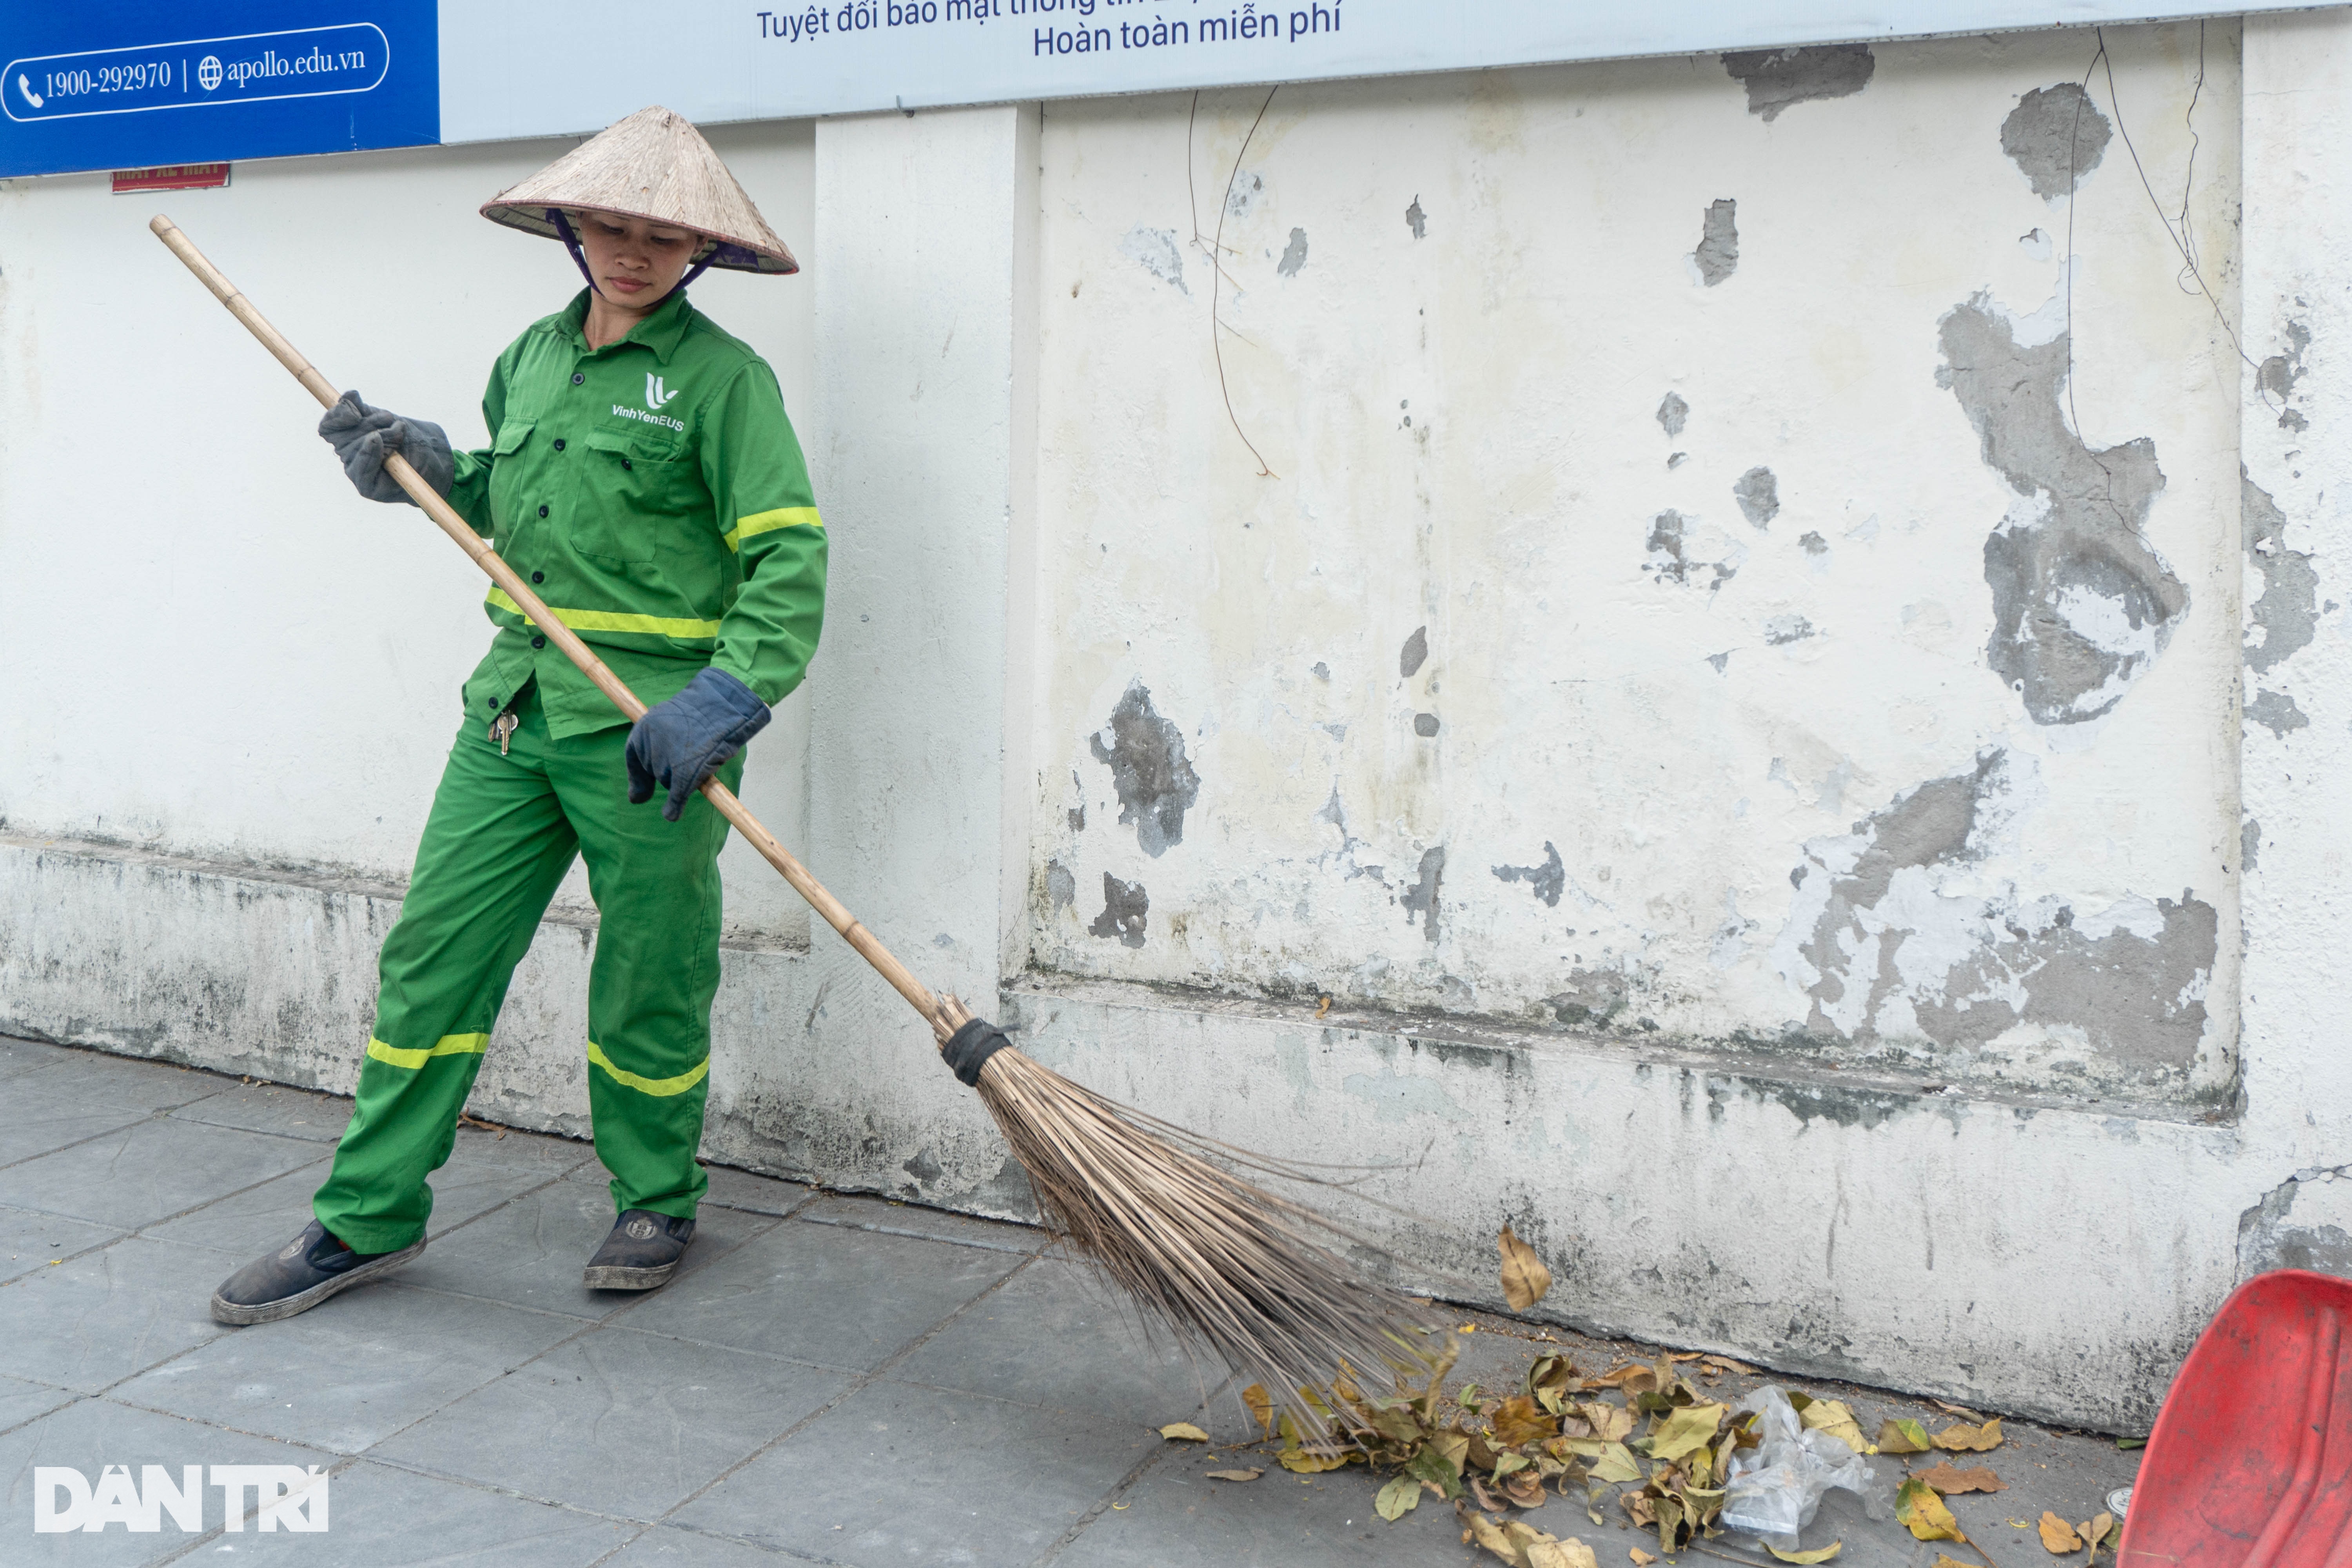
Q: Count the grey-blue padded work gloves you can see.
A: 2